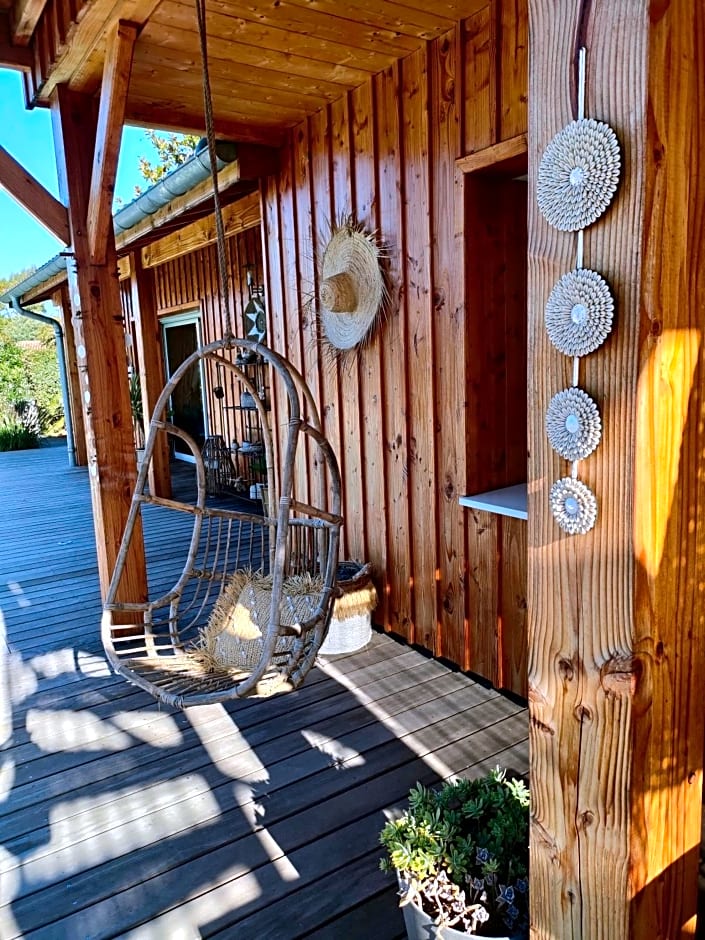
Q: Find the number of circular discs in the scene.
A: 4